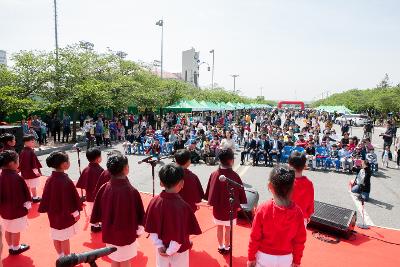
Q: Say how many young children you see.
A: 12